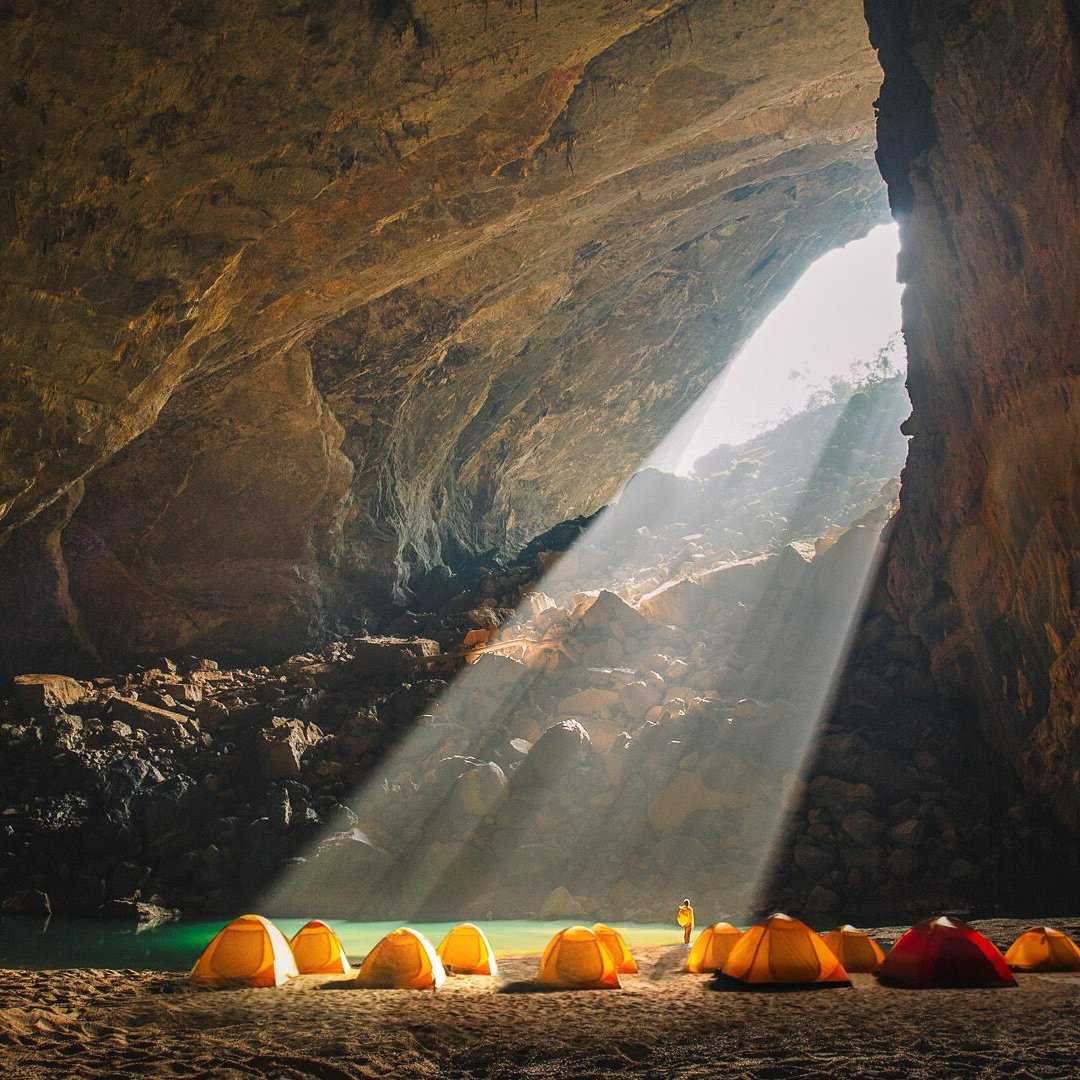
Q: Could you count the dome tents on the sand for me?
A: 11